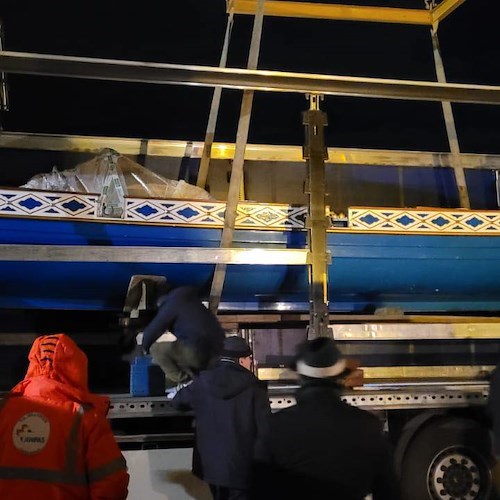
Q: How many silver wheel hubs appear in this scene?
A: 1